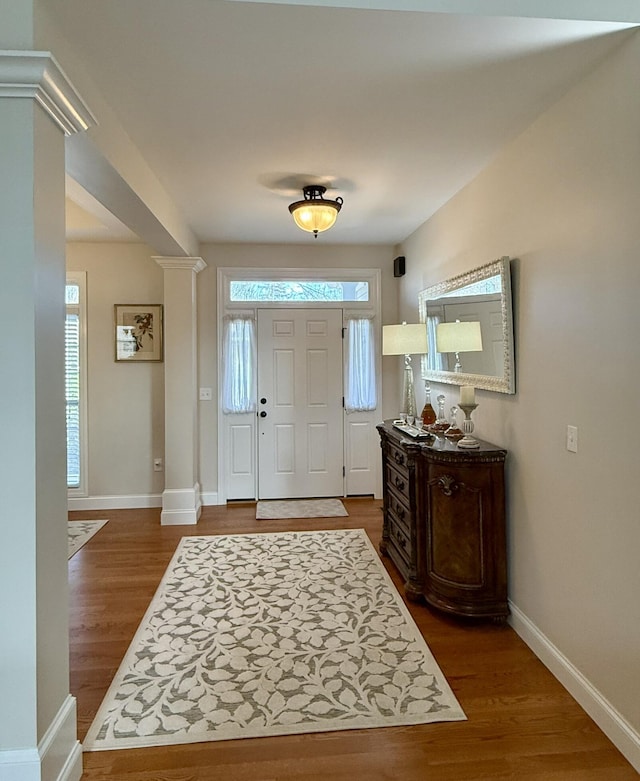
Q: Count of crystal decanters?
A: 3